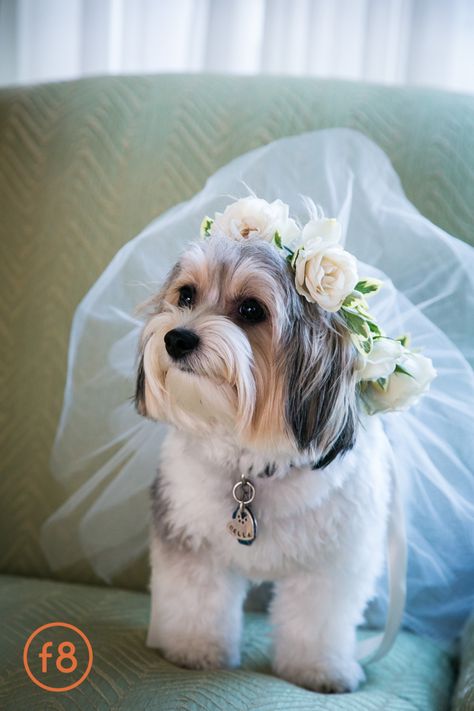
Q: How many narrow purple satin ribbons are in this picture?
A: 0